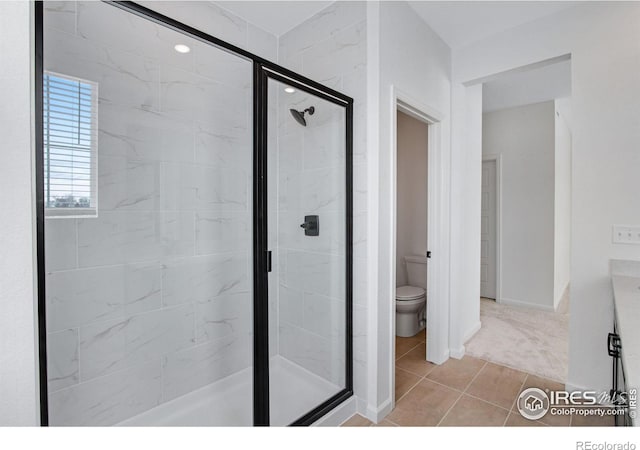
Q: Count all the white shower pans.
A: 1